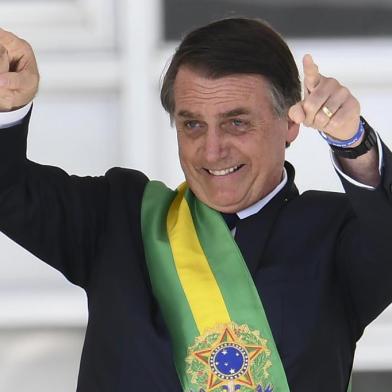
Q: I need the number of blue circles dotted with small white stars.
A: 1